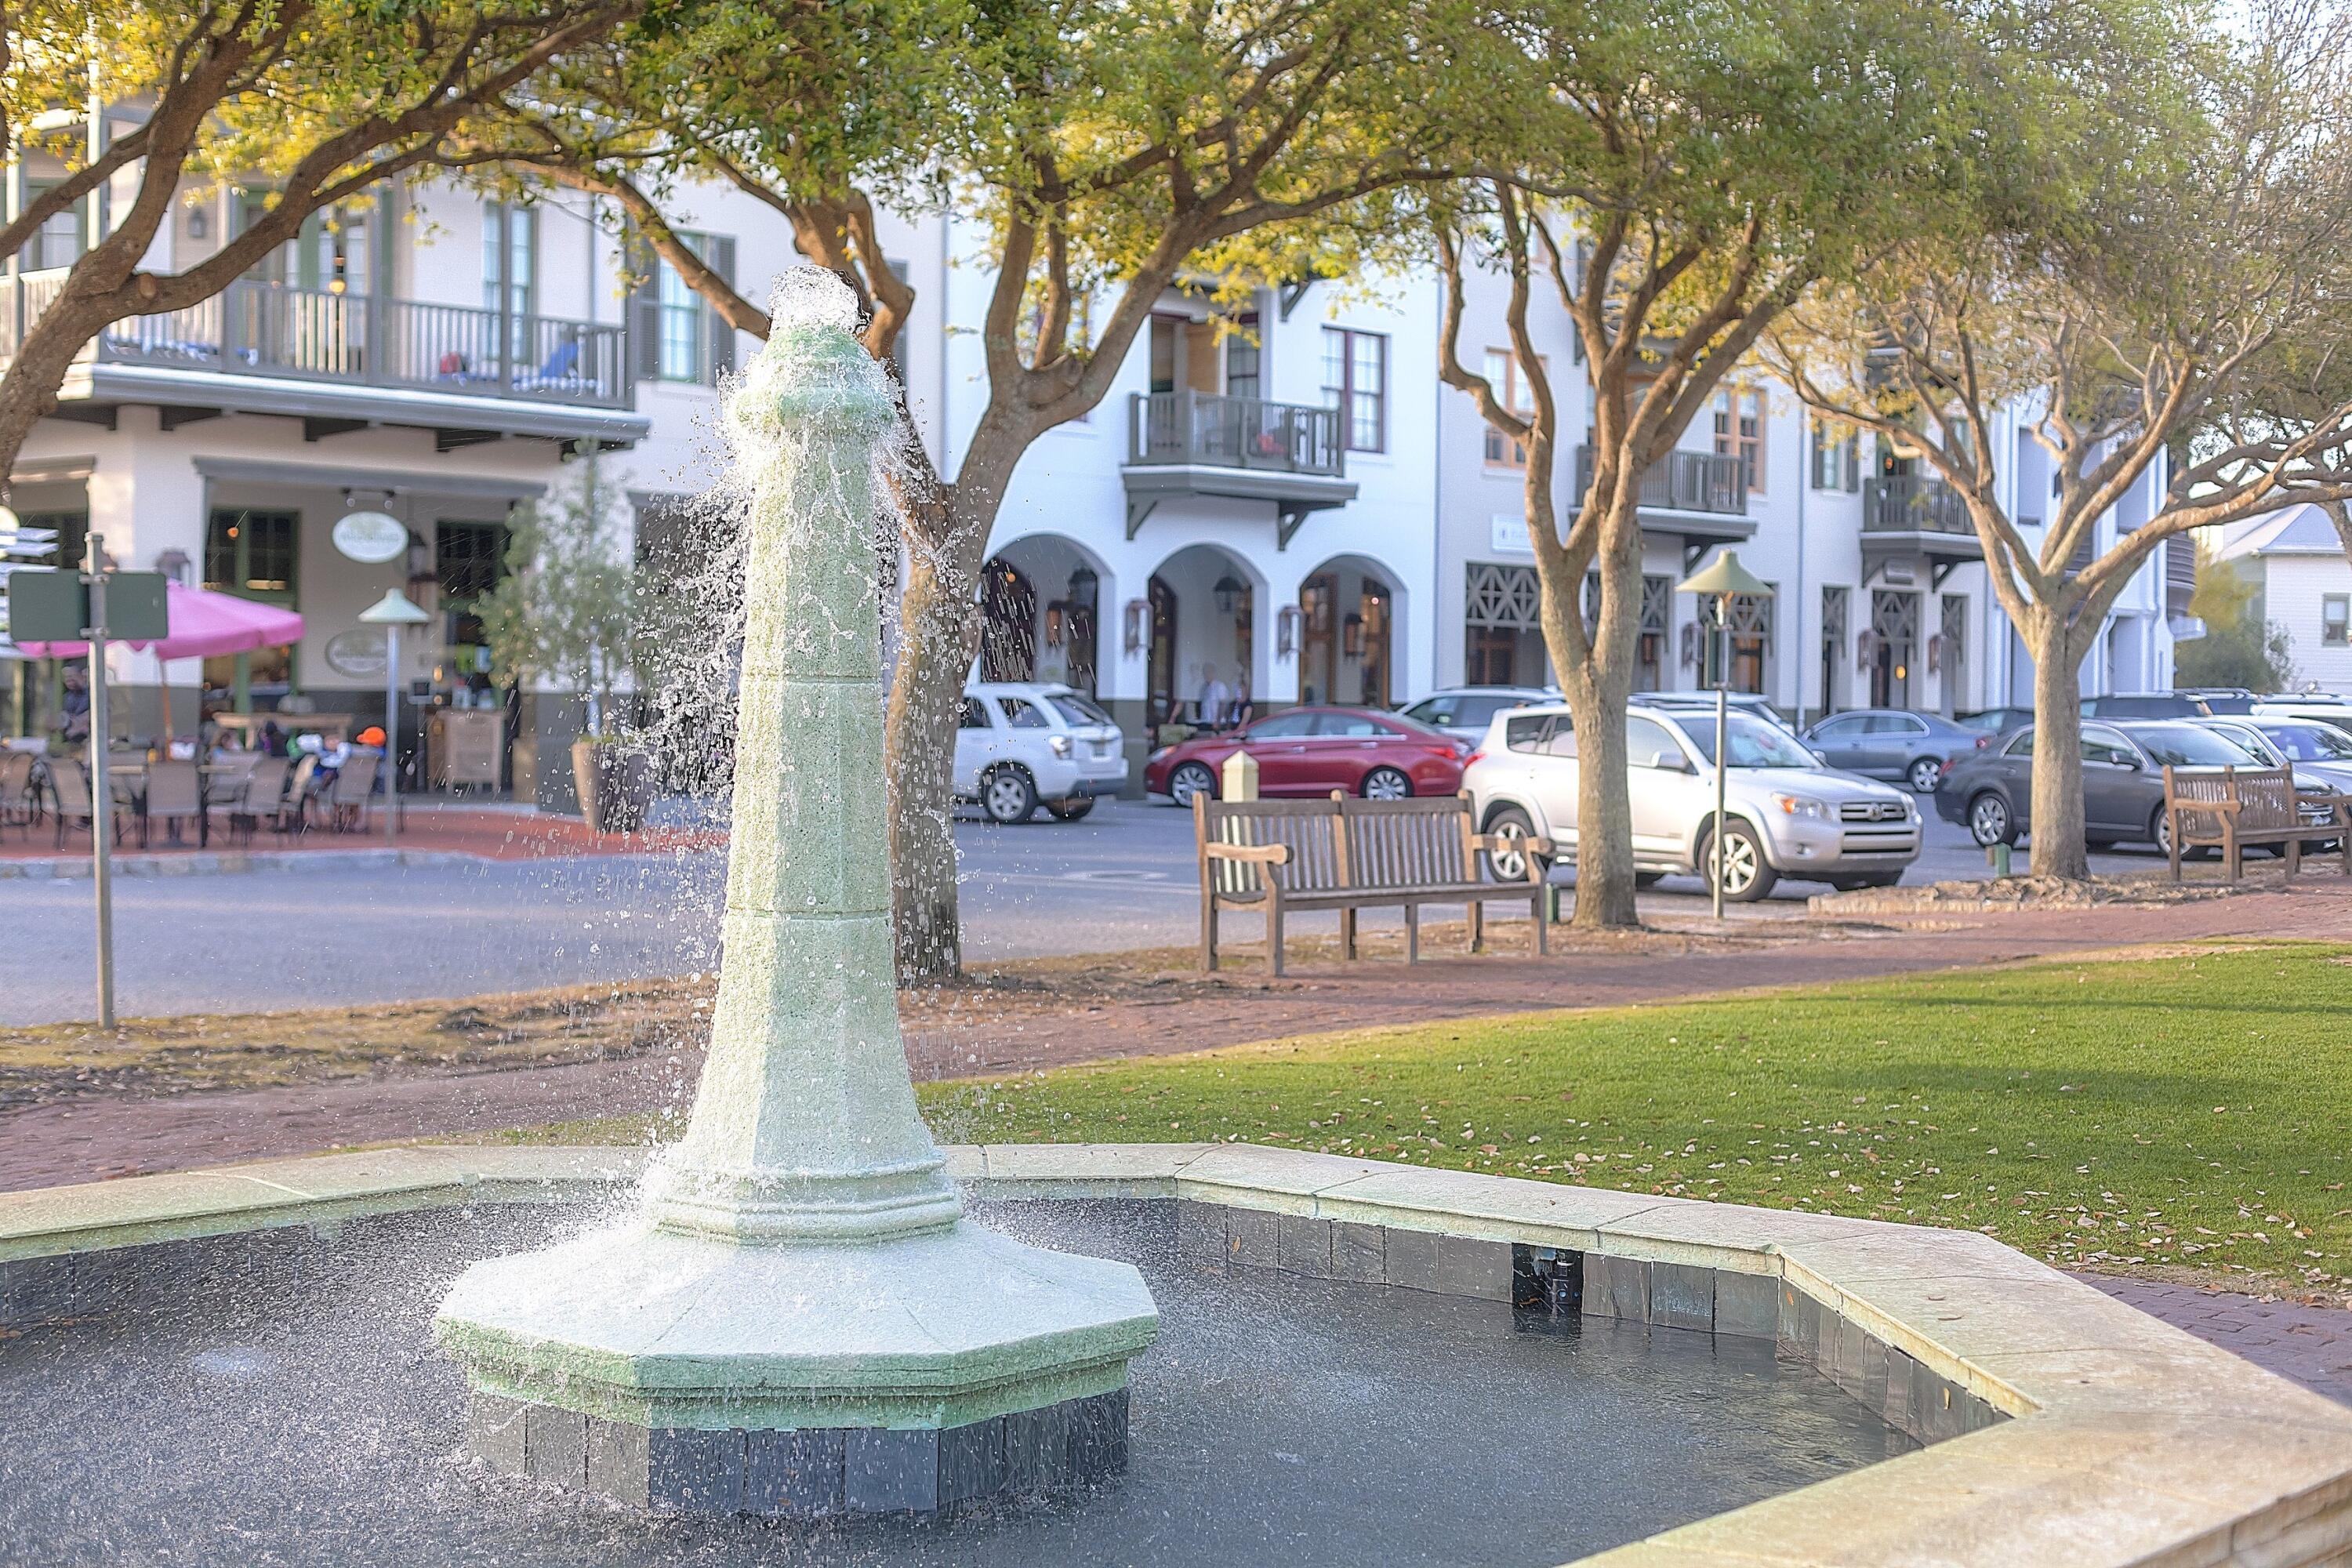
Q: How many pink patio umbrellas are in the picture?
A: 1